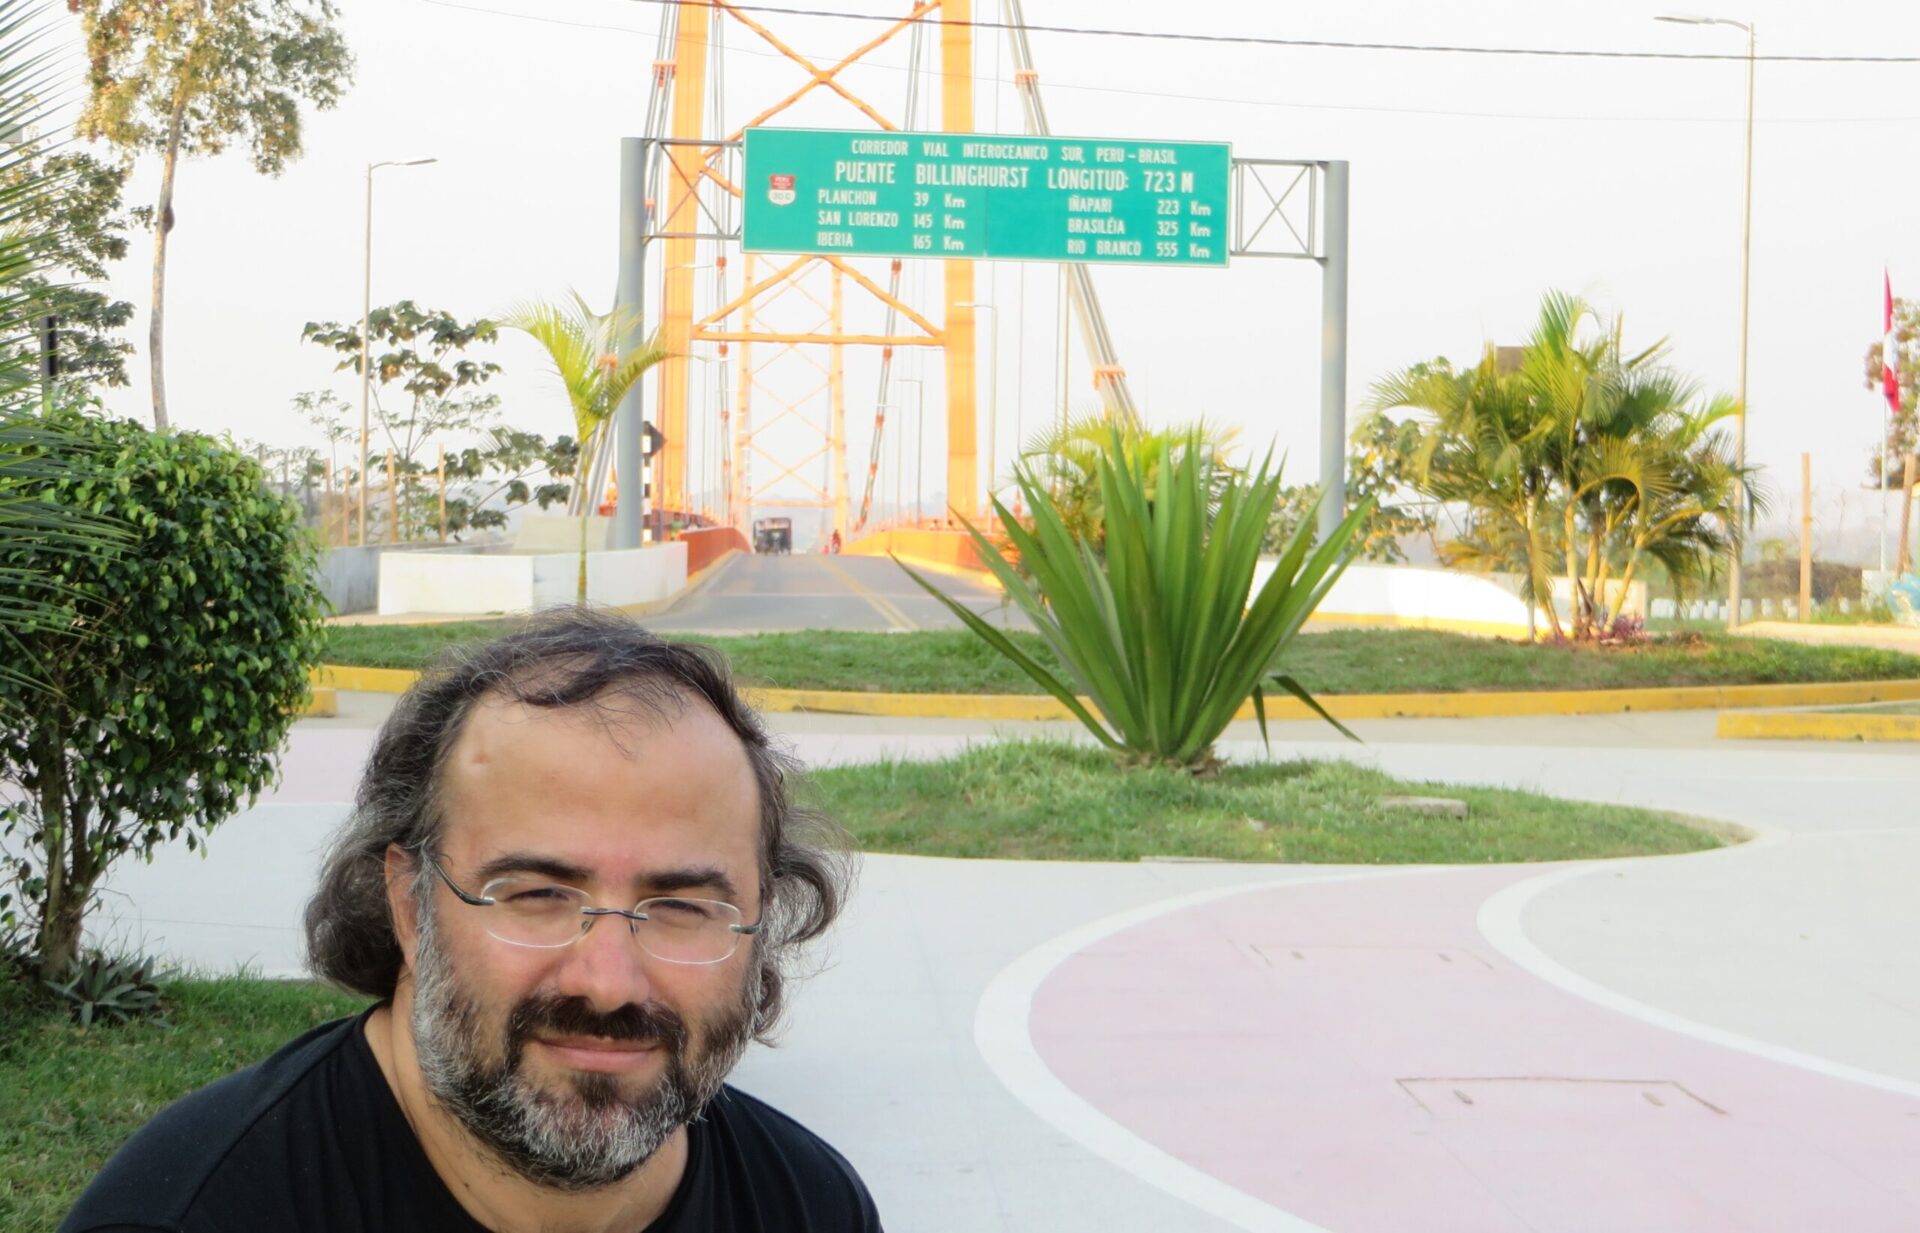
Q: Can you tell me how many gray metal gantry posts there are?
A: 2